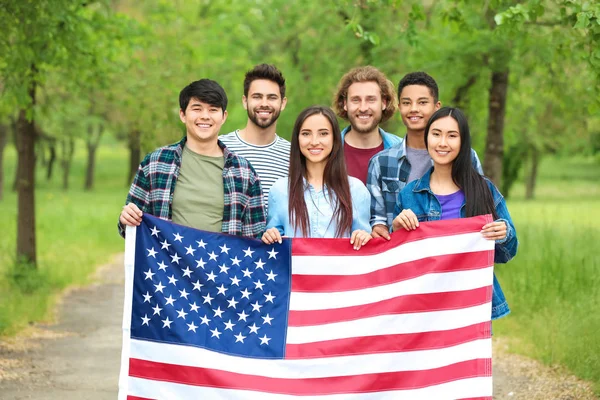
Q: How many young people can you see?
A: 6